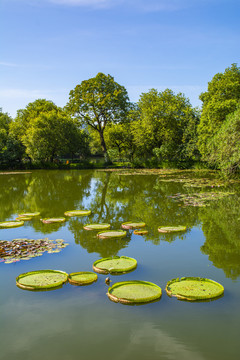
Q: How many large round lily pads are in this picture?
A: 15